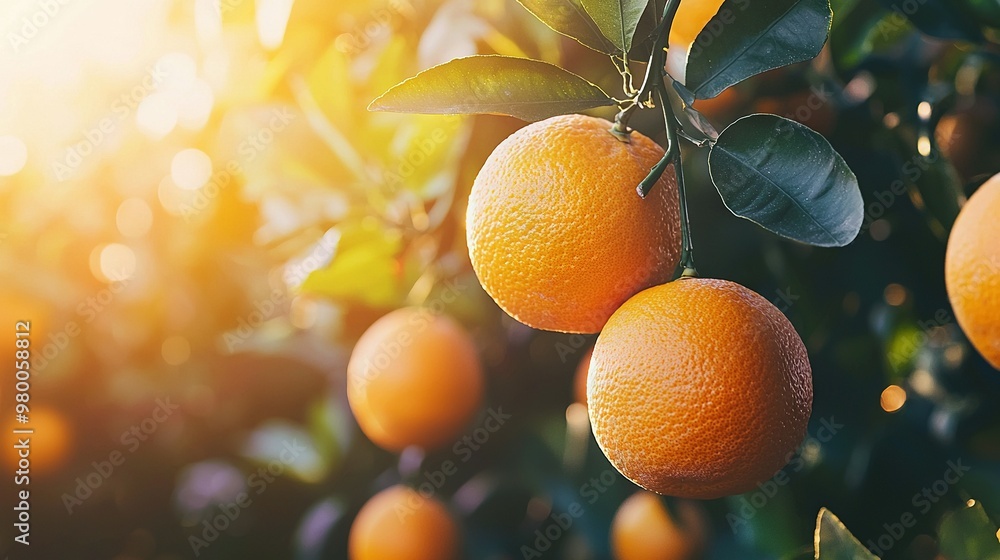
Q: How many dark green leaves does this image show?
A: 2